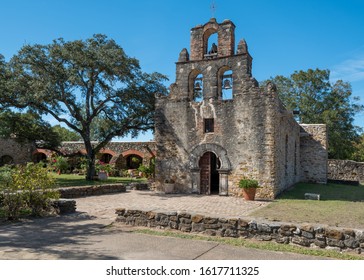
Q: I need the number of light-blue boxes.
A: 0